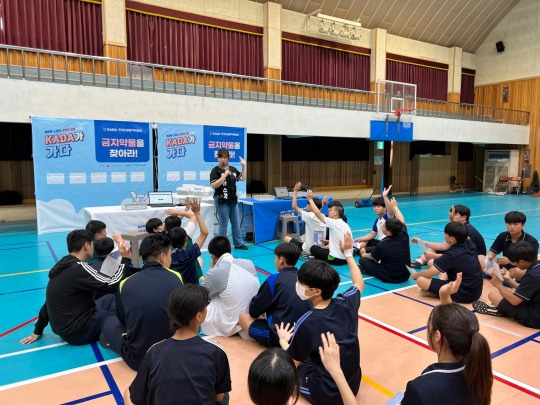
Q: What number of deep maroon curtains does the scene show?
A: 5